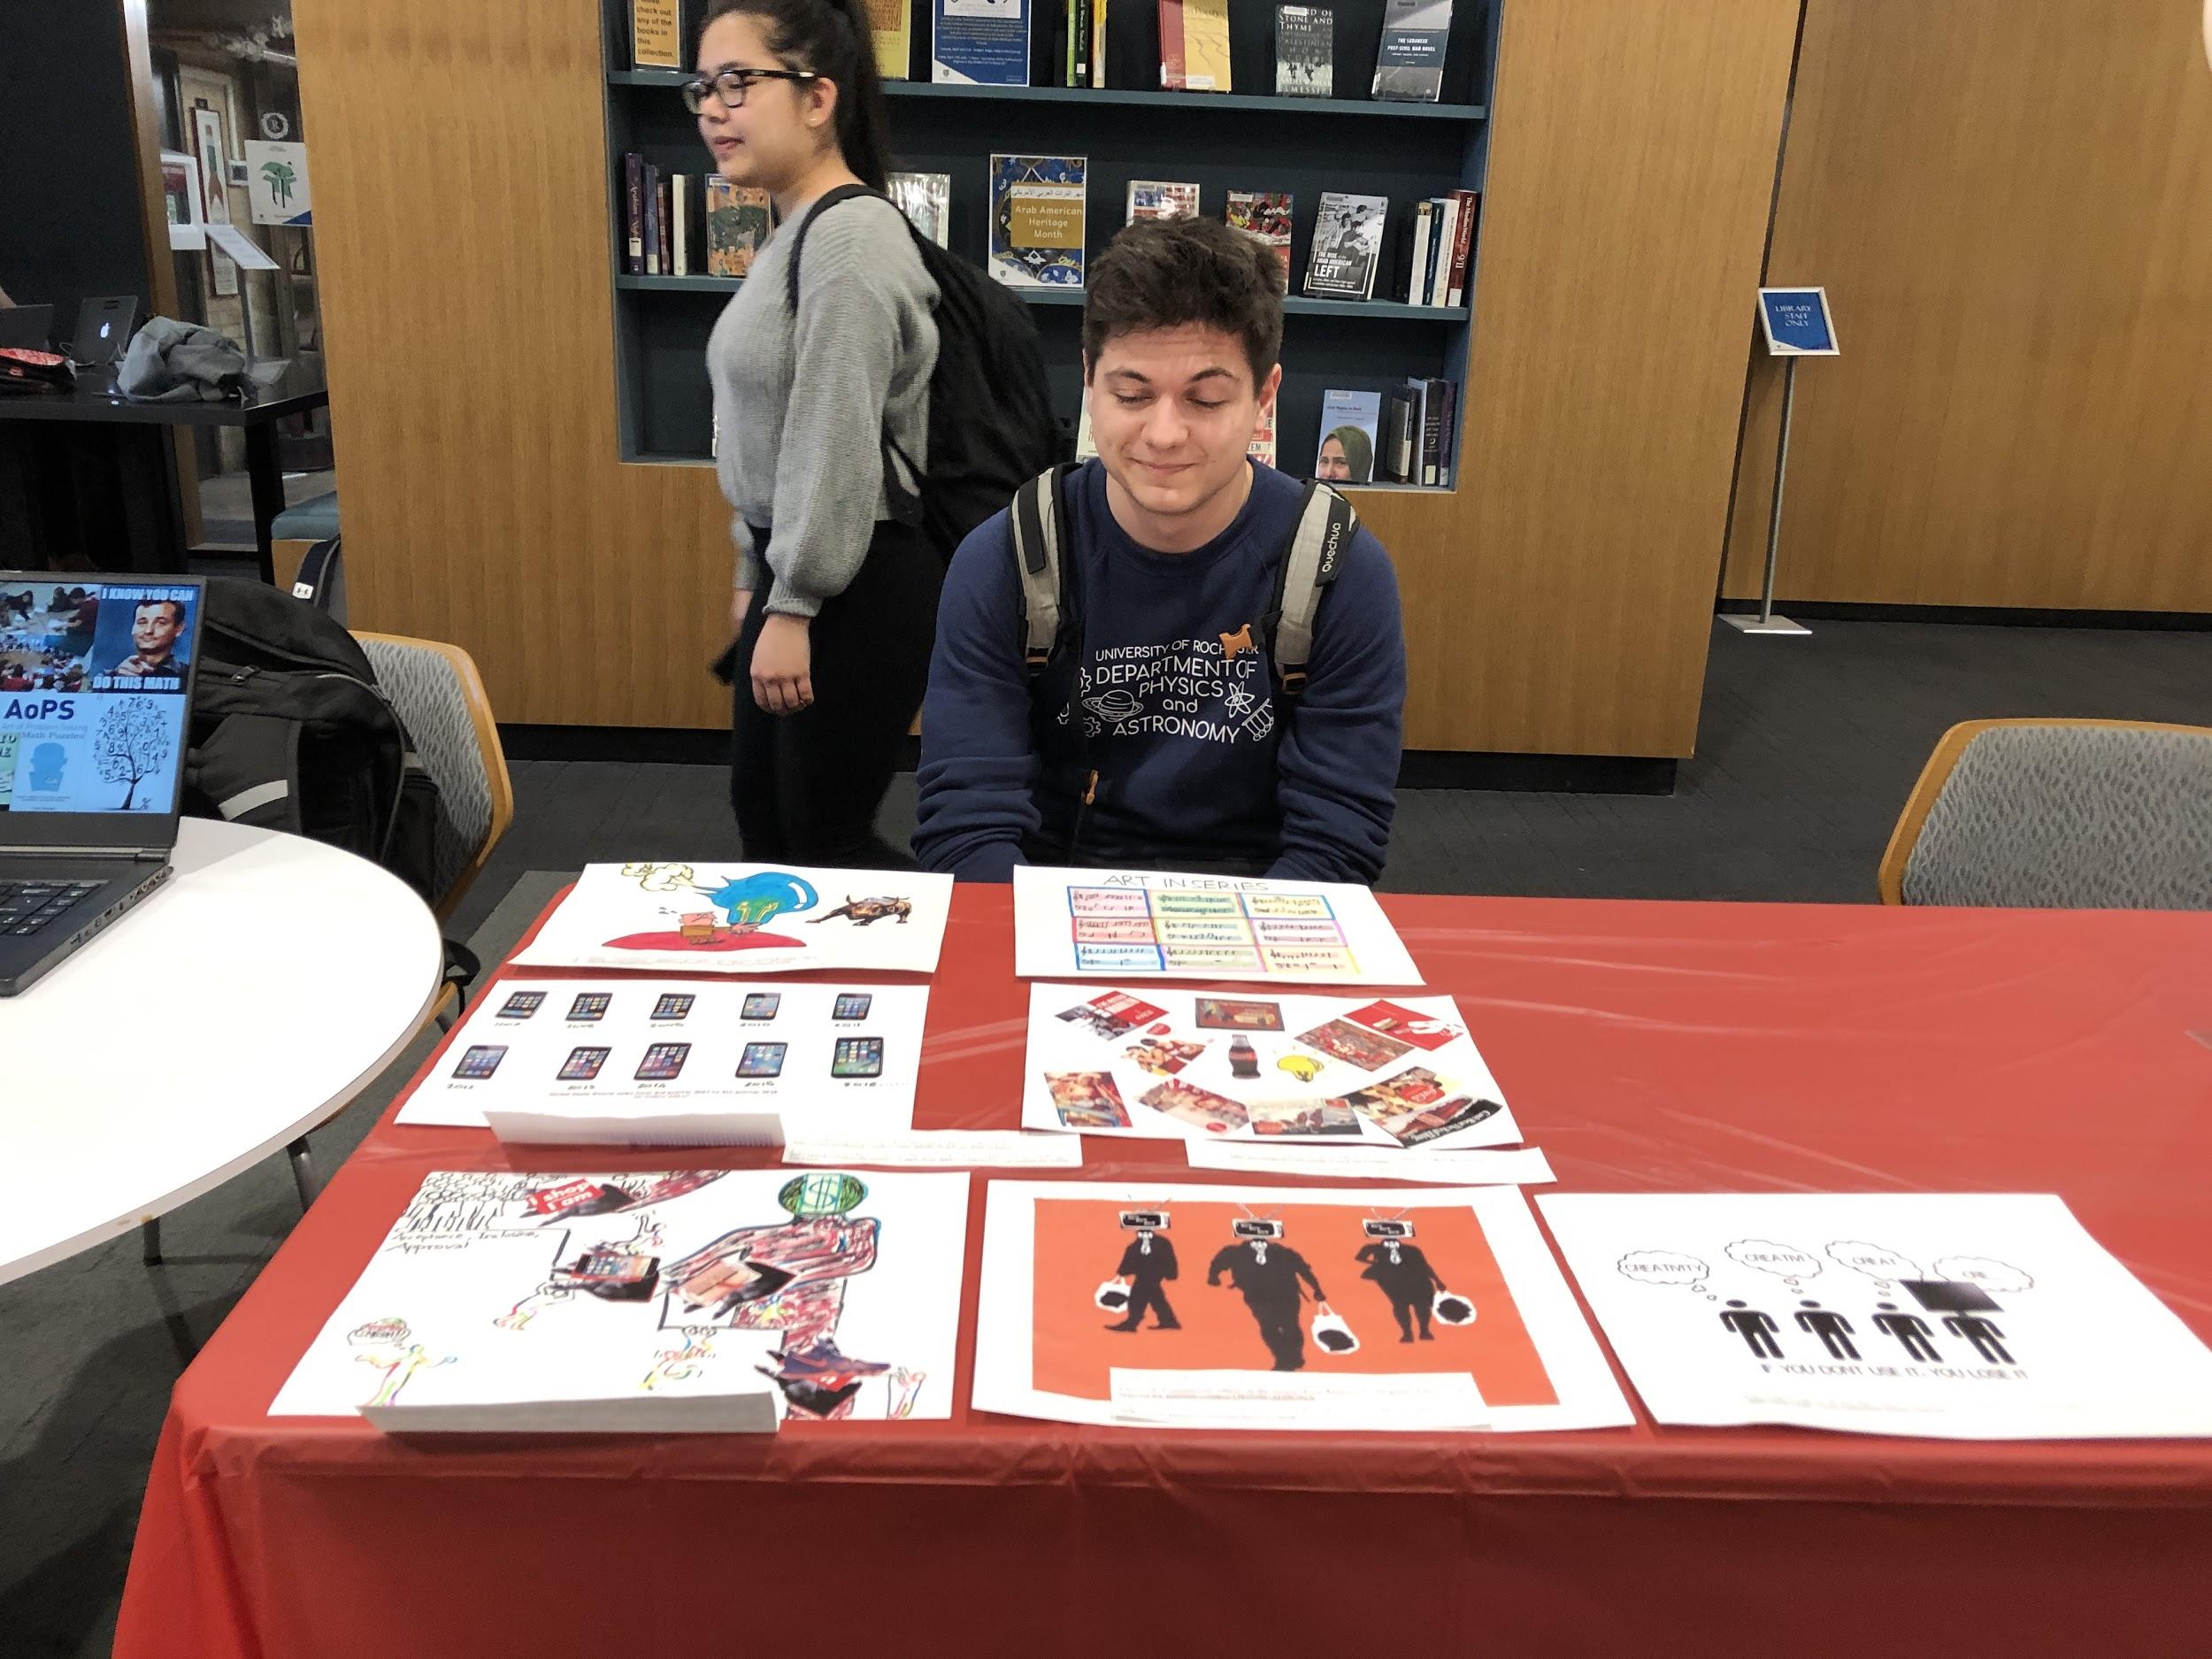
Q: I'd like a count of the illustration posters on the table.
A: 7